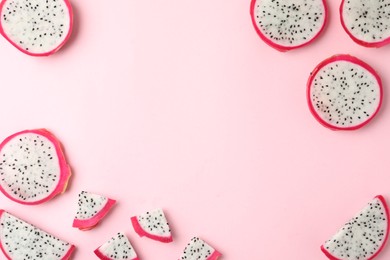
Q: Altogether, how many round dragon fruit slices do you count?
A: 5